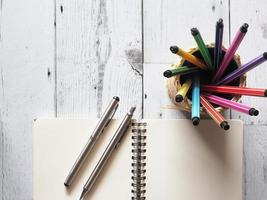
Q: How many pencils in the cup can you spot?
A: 11